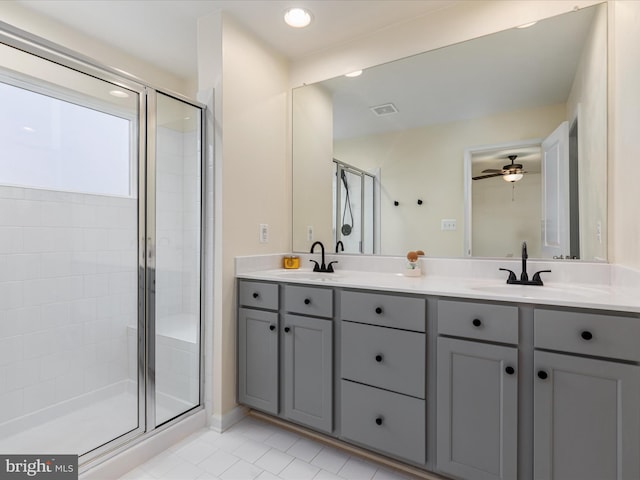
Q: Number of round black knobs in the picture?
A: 11